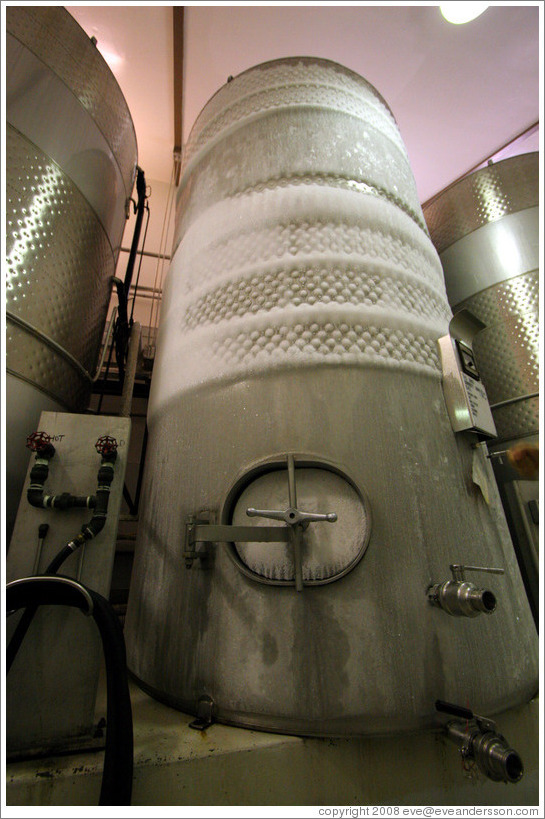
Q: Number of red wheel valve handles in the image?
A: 2